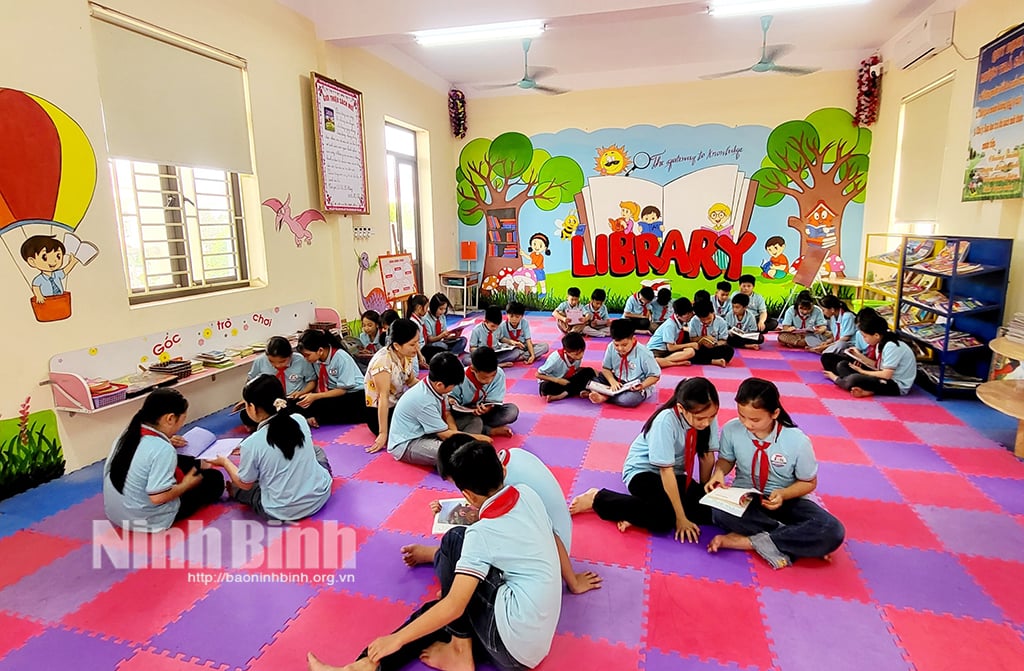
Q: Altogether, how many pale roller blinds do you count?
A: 2